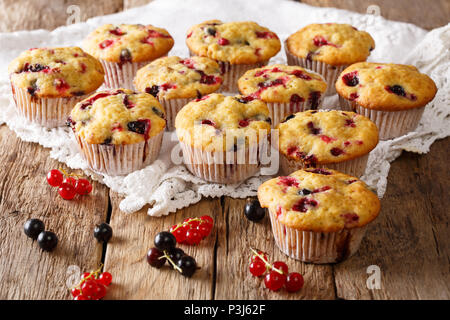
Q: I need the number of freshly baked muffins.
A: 11